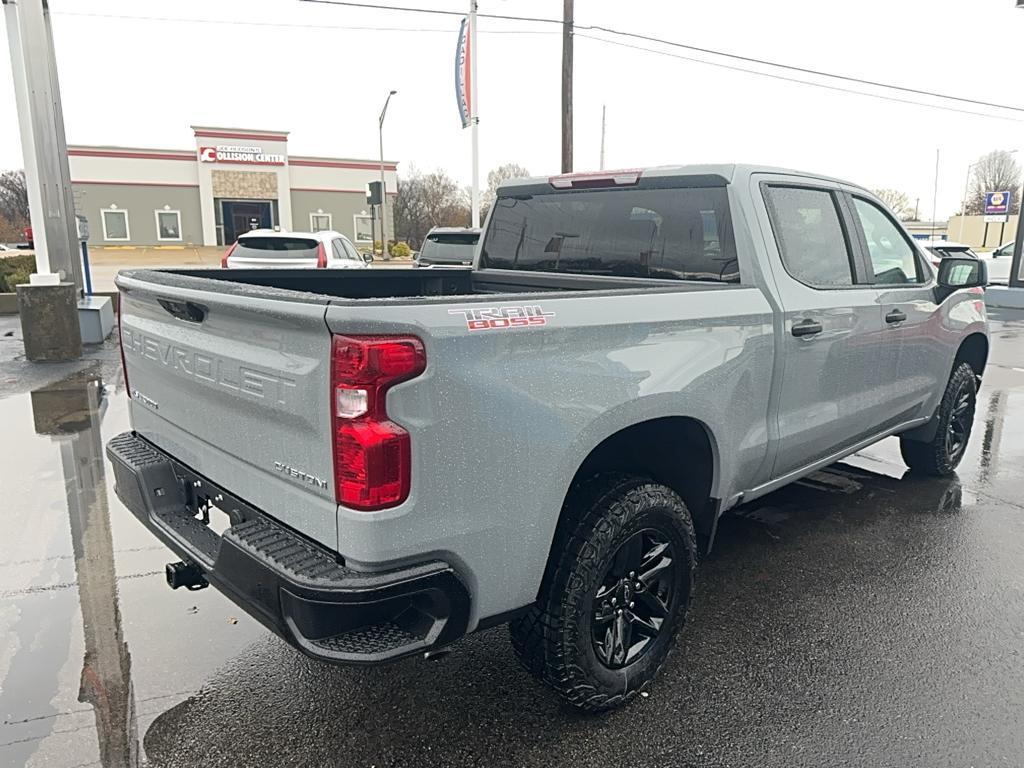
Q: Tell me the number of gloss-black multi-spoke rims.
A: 2